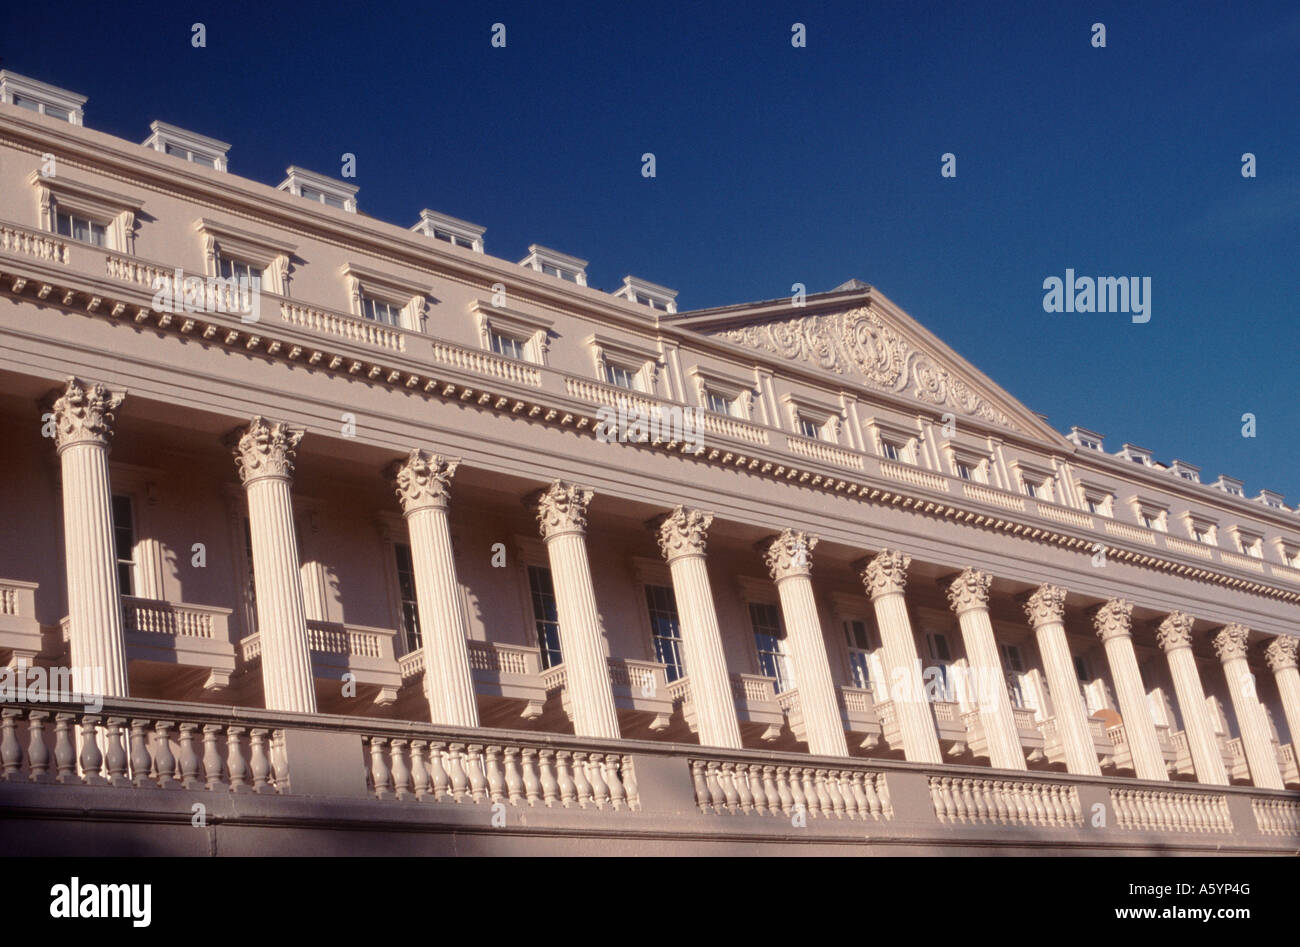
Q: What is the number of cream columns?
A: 13